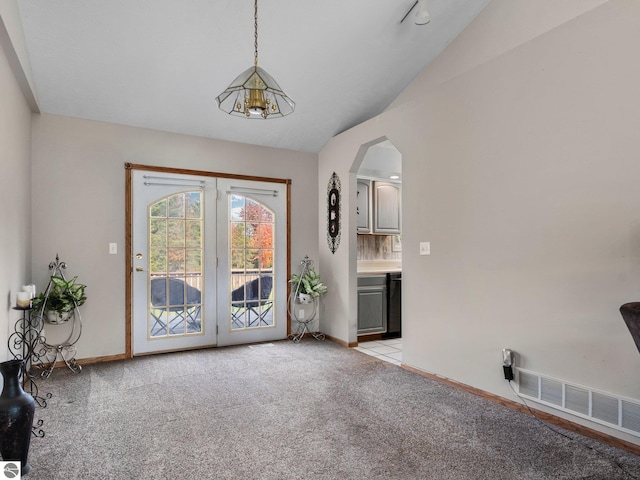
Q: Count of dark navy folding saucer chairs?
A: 2